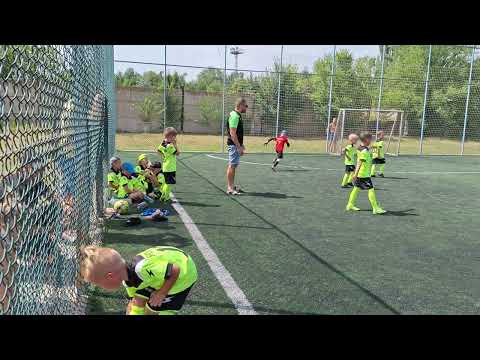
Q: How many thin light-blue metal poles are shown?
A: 7